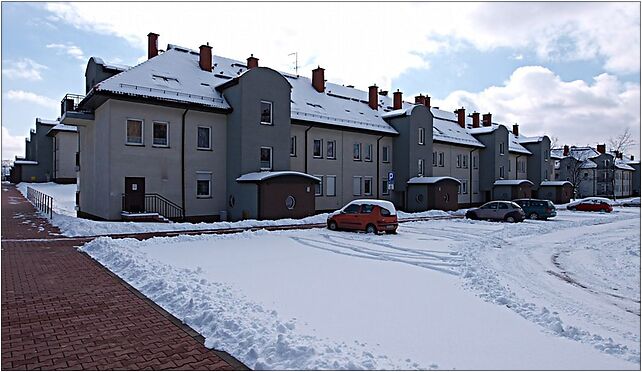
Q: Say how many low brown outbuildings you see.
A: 4